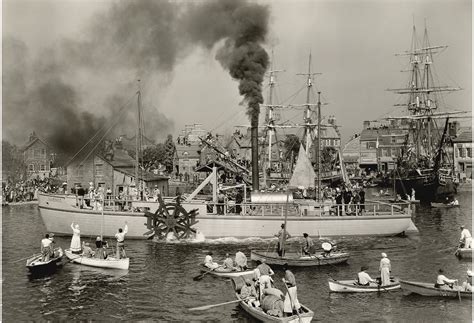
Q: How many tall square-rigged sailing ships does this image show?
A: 2